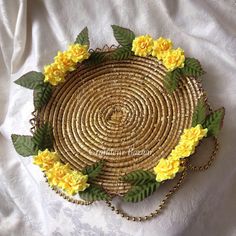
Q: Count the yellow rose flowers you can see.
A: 12